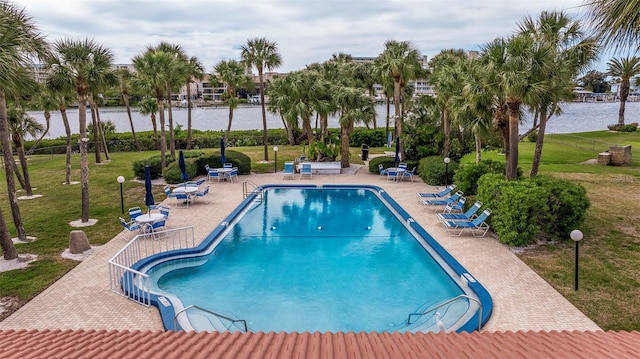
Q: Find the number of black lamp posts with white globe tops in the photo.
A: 4